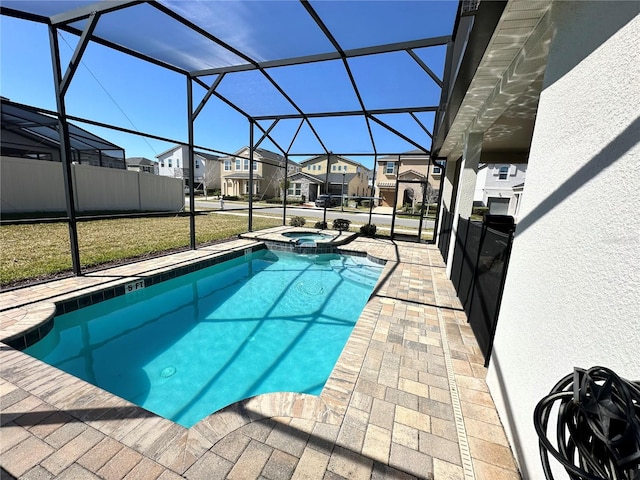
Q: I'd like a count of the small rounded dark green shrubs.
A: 4